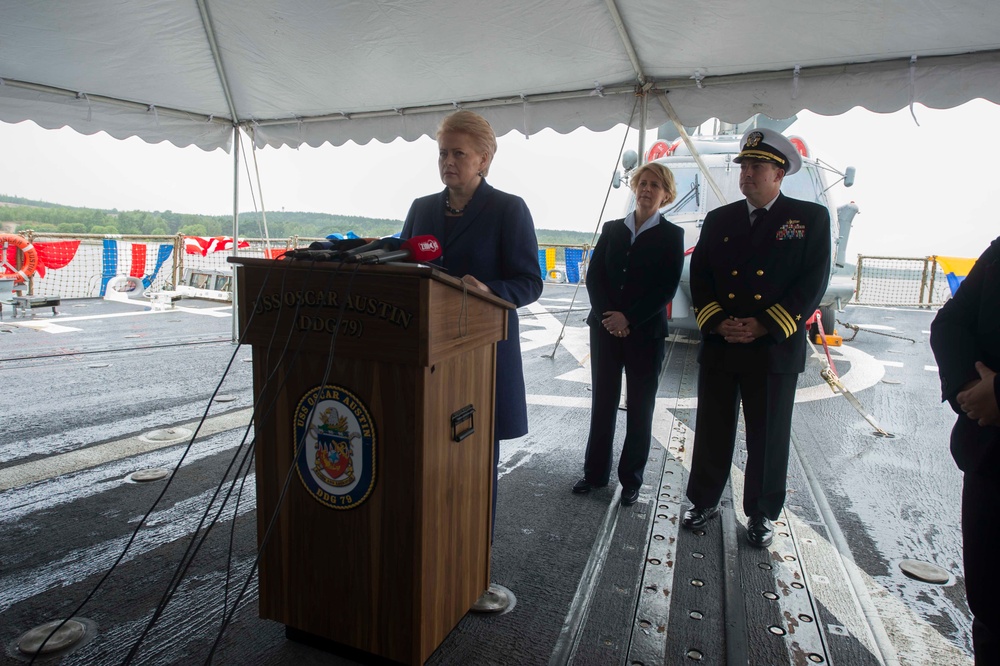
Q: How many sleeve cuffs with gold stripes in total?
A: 2